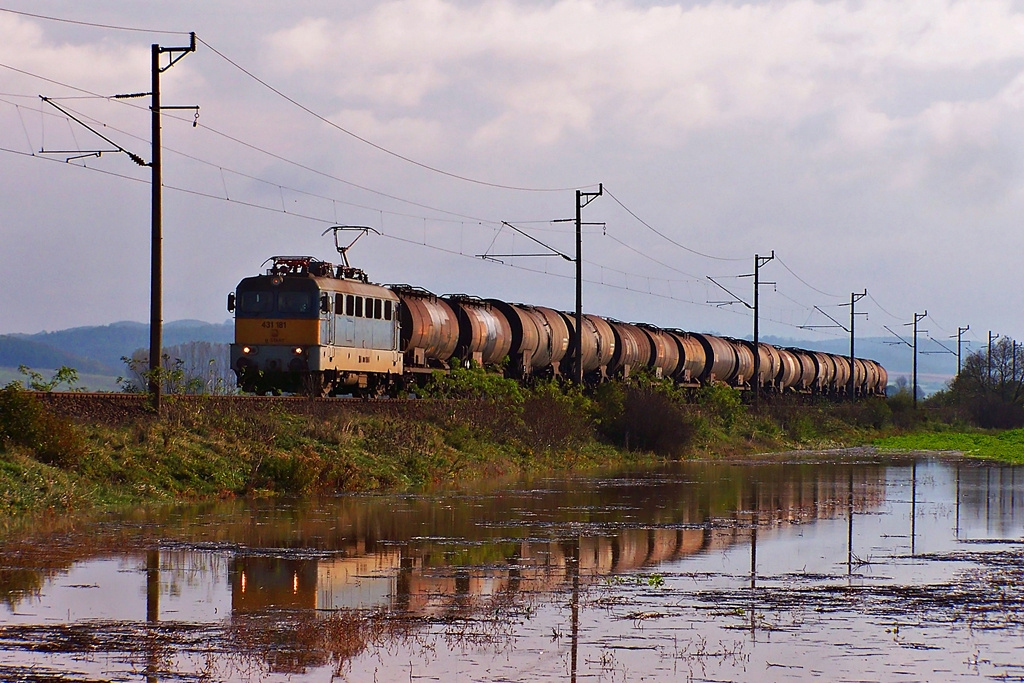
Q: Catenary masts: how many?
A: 8